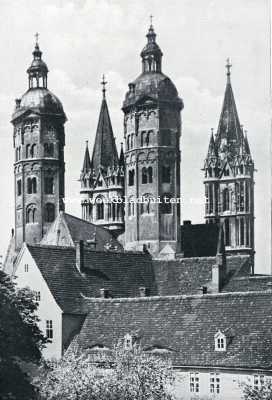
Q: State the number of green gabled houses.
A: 0